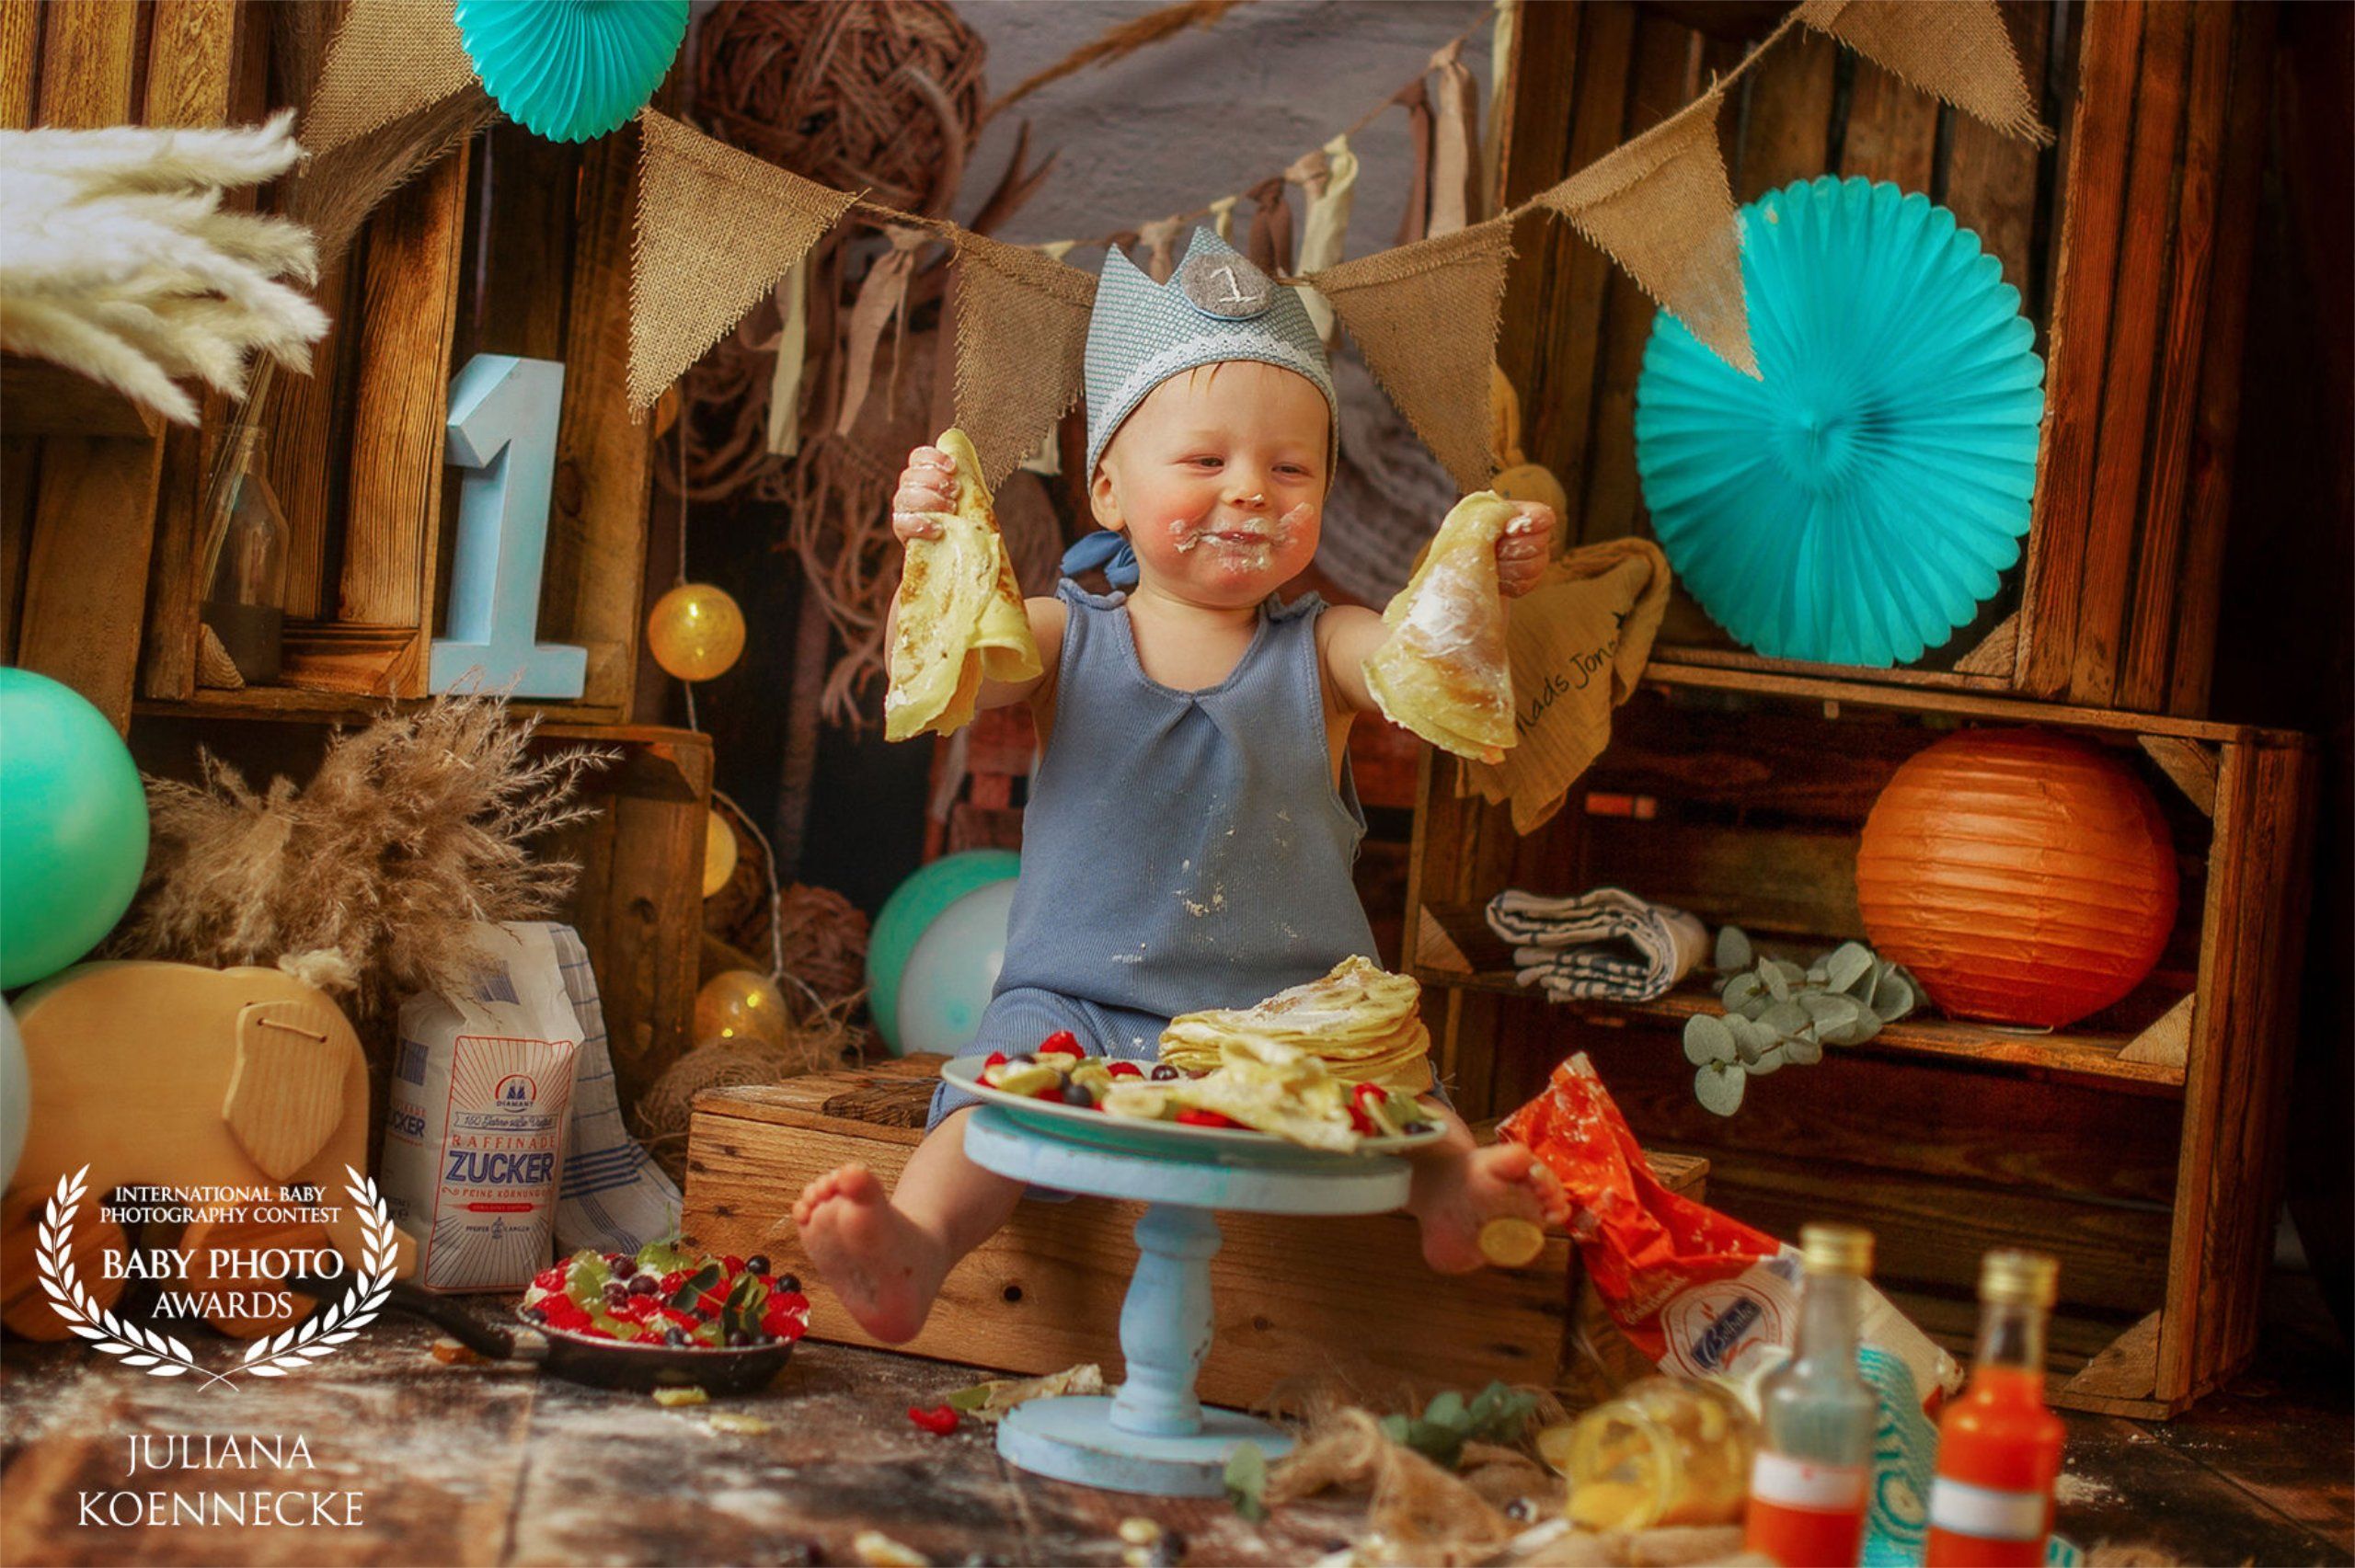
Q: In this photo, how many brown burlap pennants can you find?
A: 6